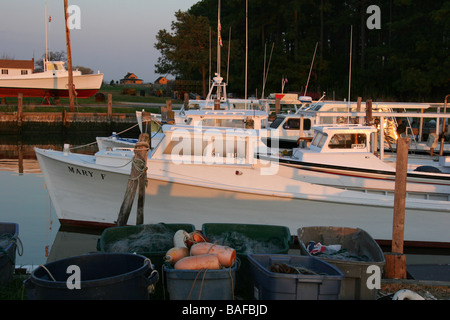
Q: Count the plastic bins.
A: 7